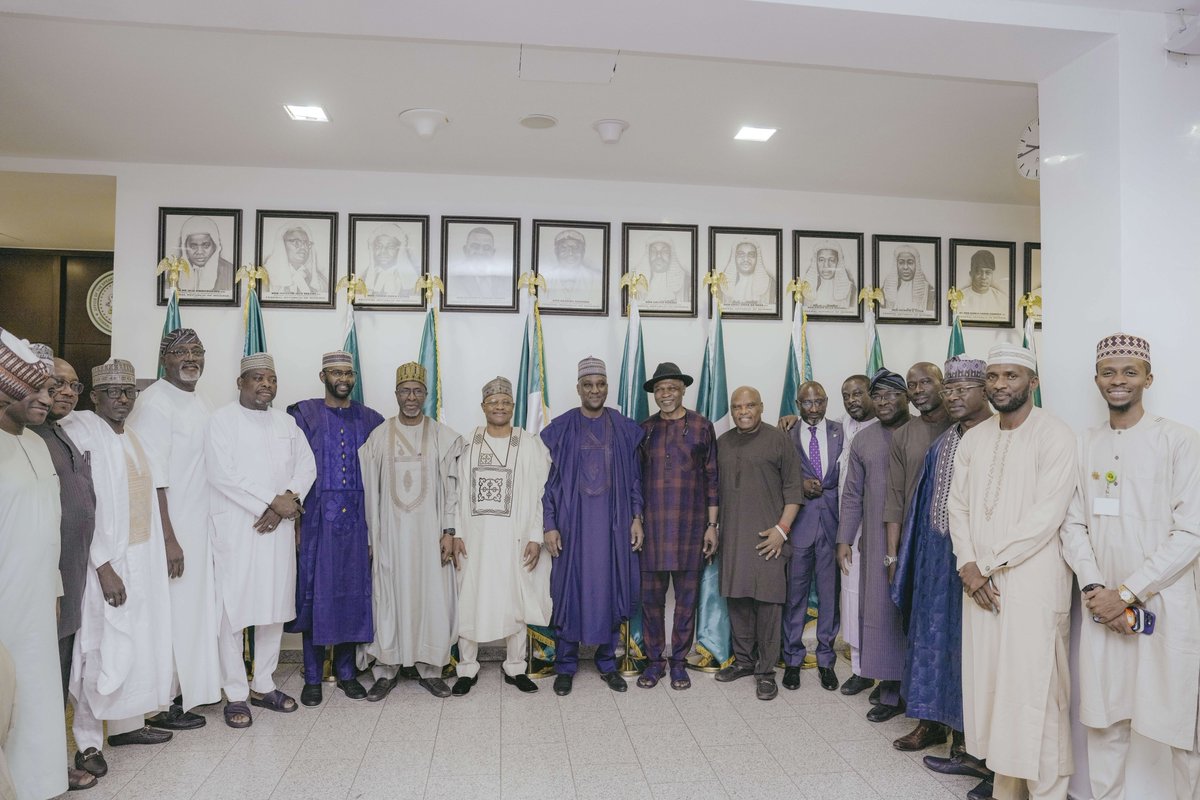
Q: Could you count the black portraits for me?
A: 11